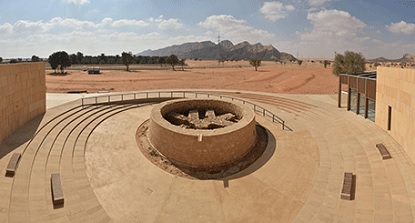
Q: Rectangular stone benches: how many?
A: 4